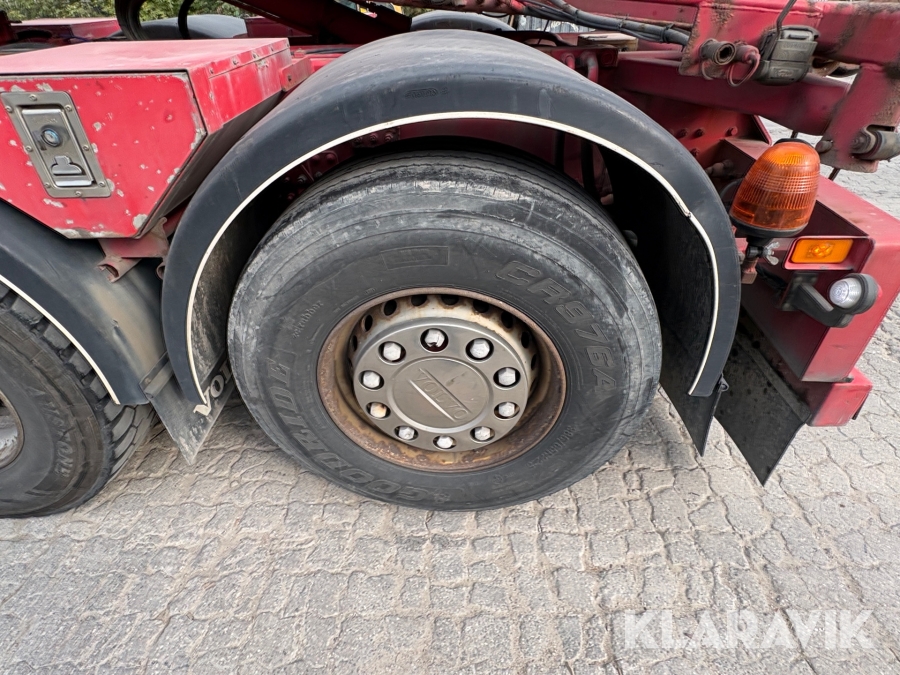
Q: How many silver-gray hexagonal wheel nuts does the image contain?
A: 10